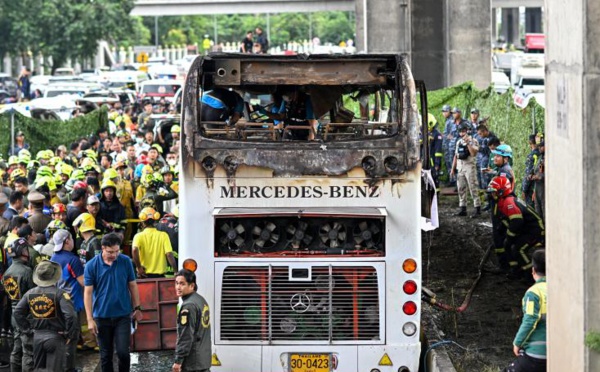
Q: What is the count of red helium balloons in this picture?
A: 0